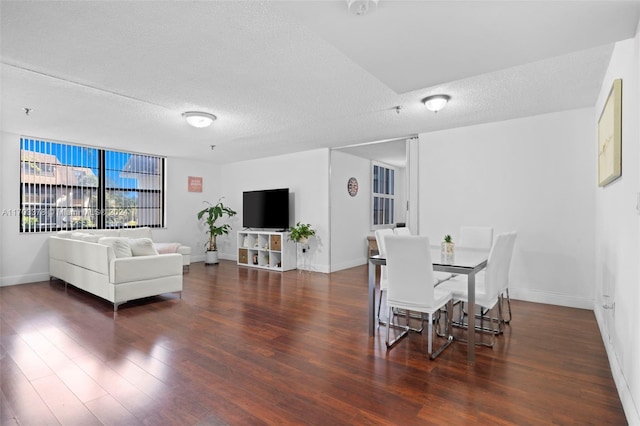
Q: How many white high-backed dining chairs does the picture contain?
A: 6